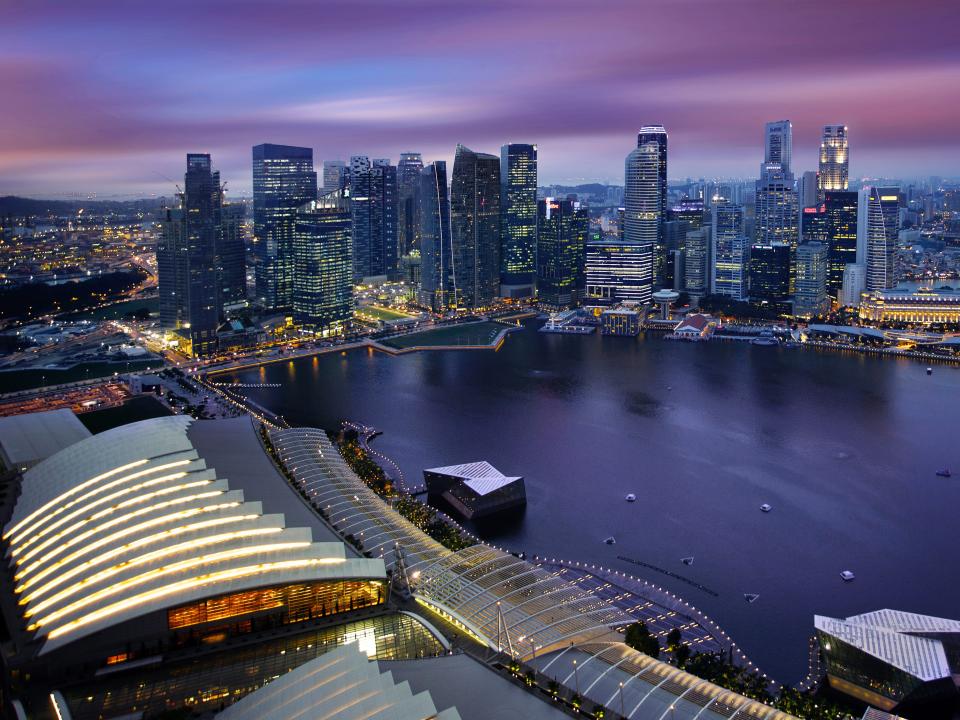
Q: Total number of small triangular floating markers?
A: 3